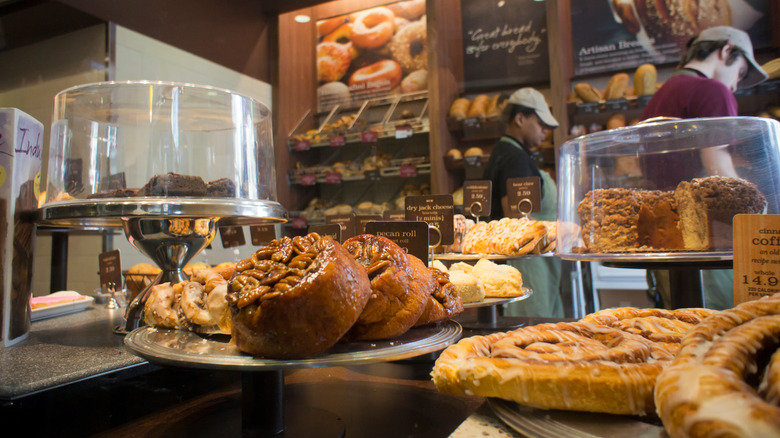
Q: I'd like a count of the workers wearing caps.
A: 2